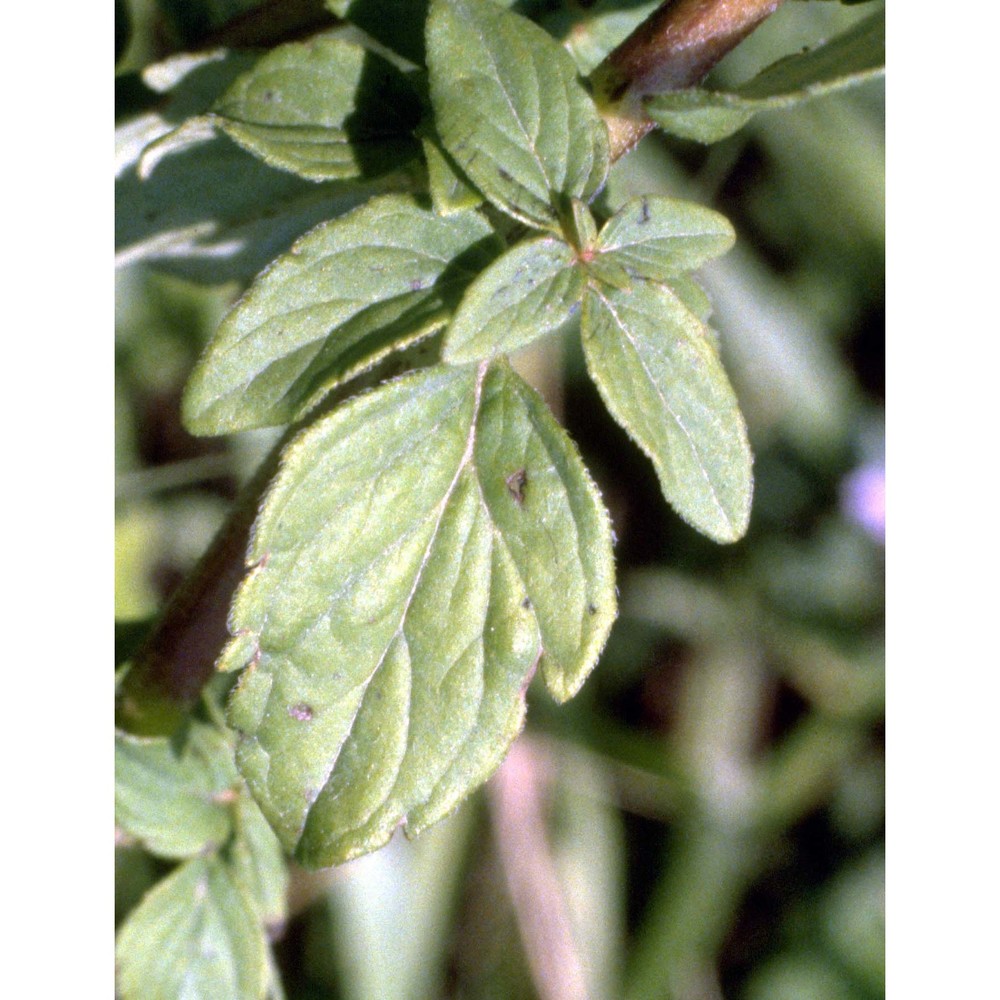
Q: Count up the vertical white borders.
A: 2